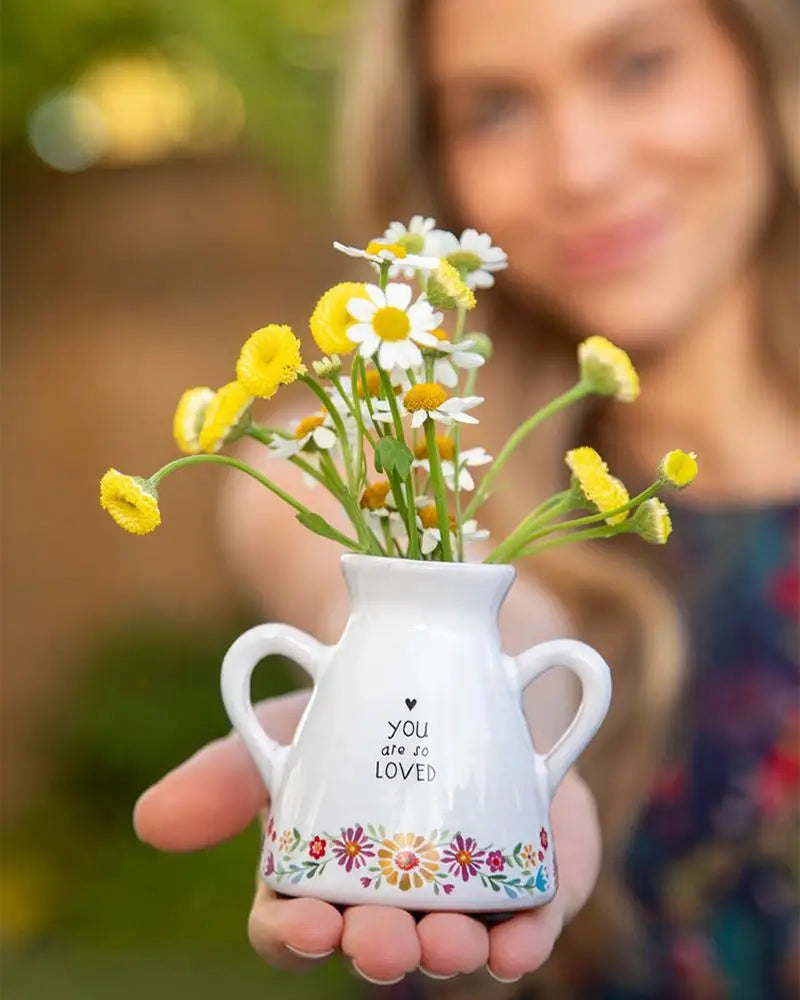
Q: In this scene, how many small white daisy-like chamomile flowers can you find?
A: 11